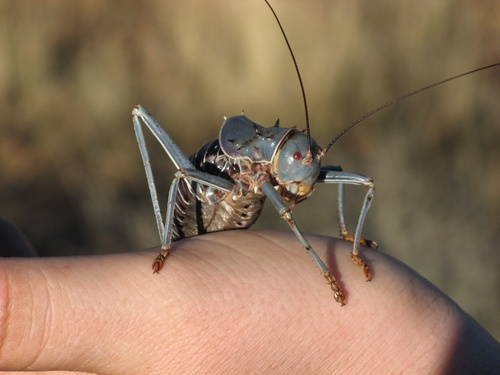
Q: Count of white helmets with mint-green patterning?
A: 0